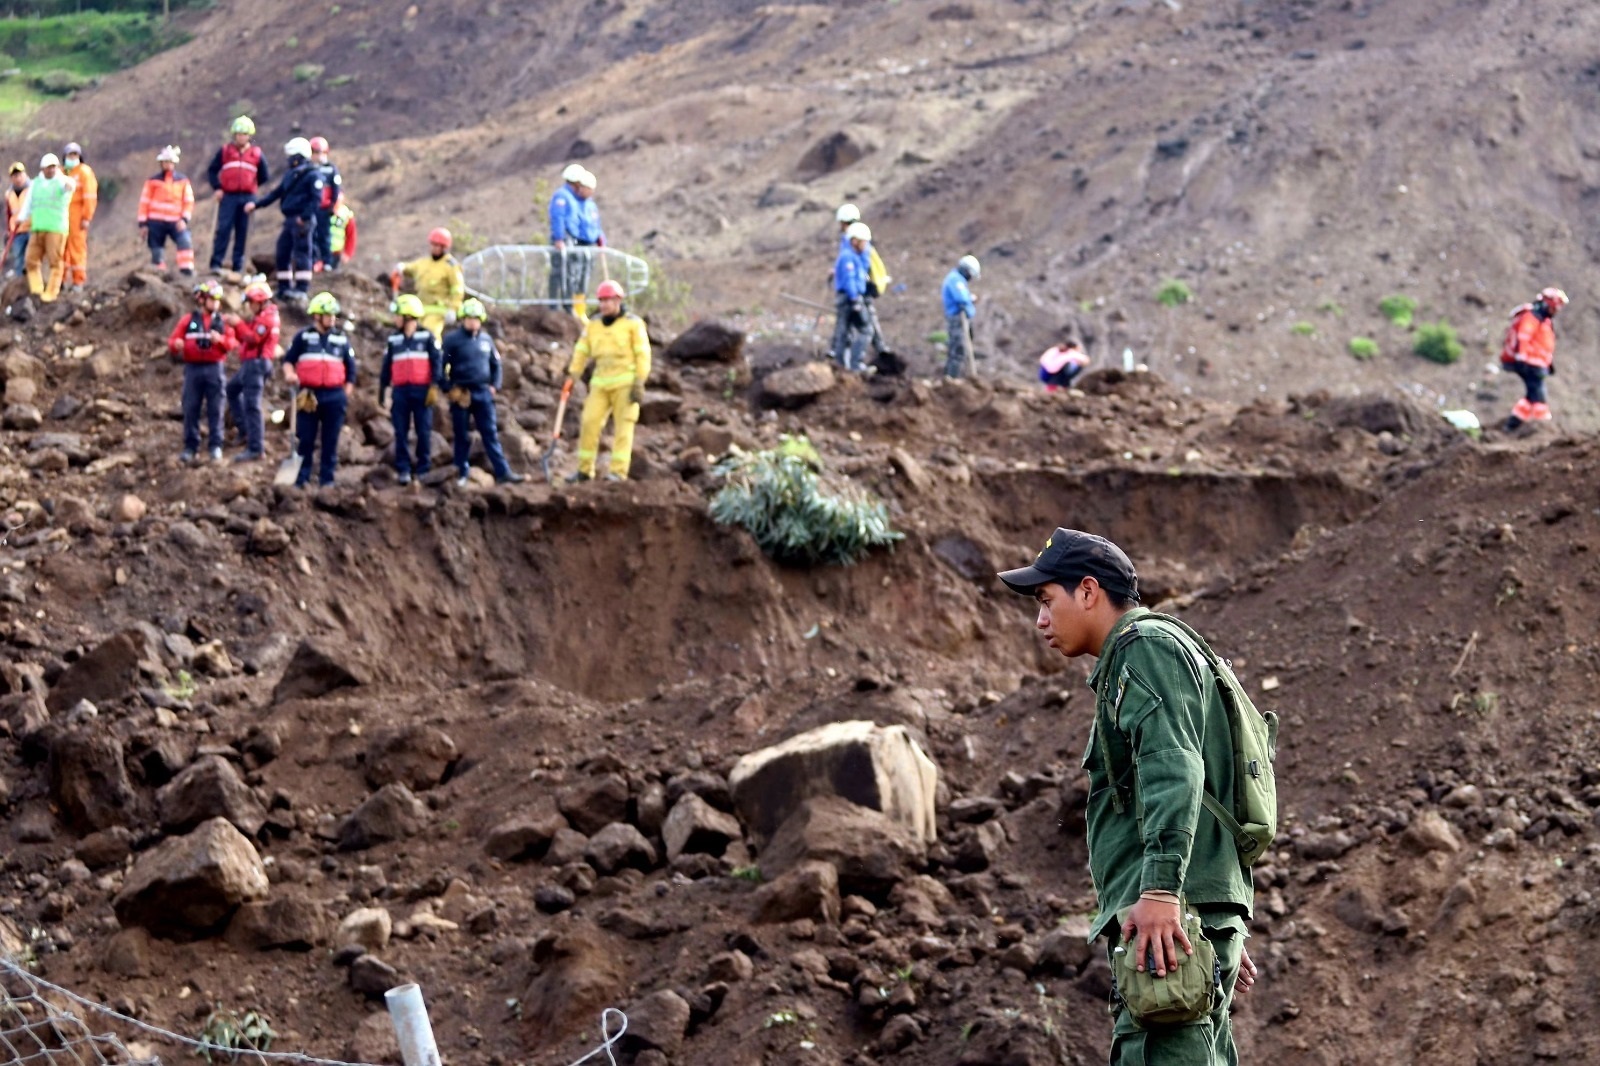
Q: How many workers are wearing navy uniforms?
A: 6